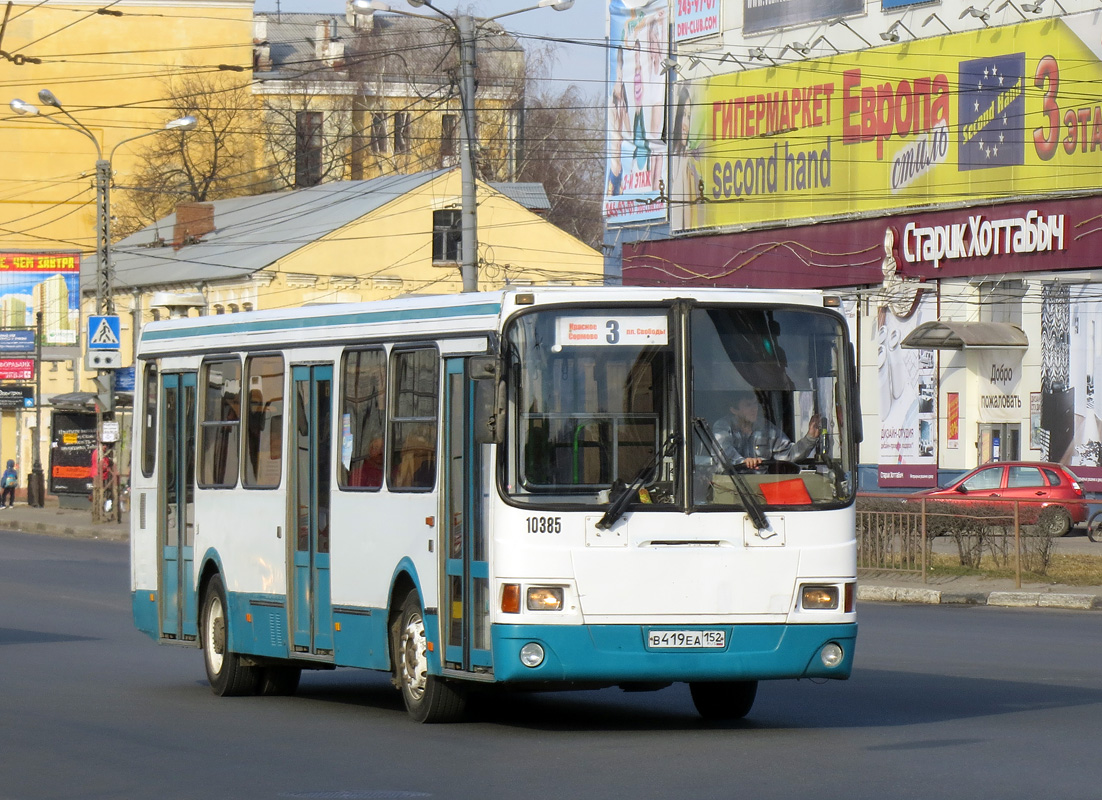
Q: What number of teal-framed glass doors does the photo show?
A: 3